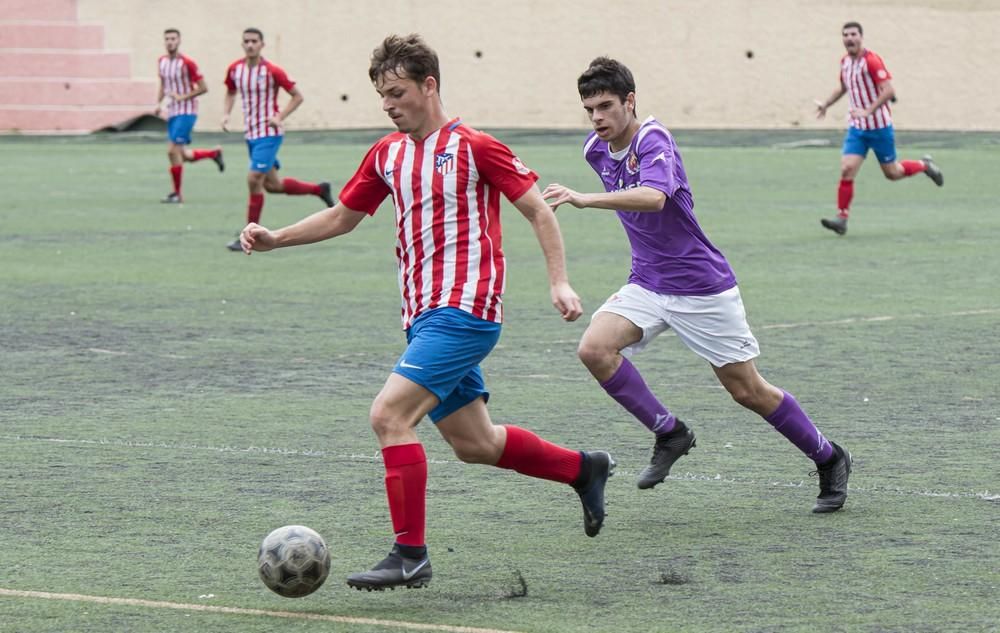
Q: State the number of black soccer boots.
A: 10